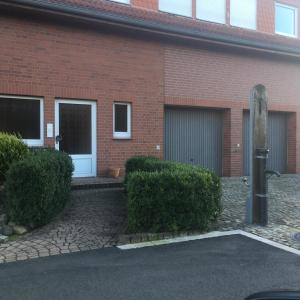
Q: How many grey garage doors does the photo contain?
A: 2